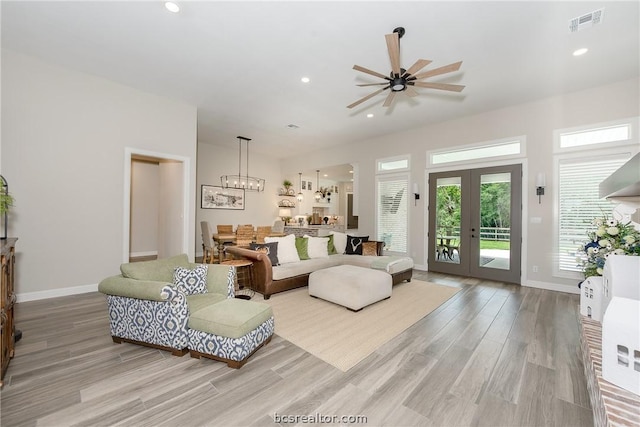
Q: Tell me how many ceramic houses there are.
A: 3